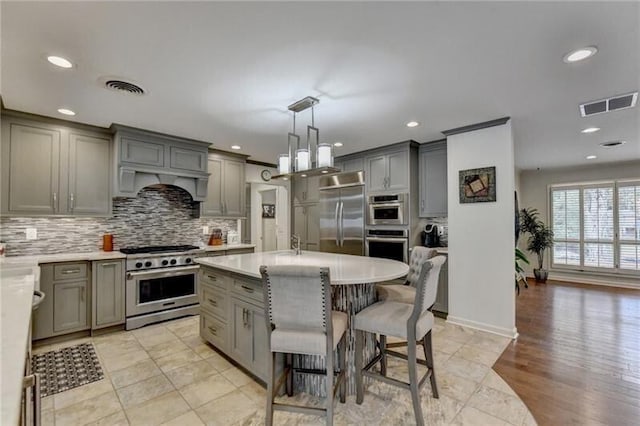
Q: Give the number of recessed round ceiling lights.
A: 8